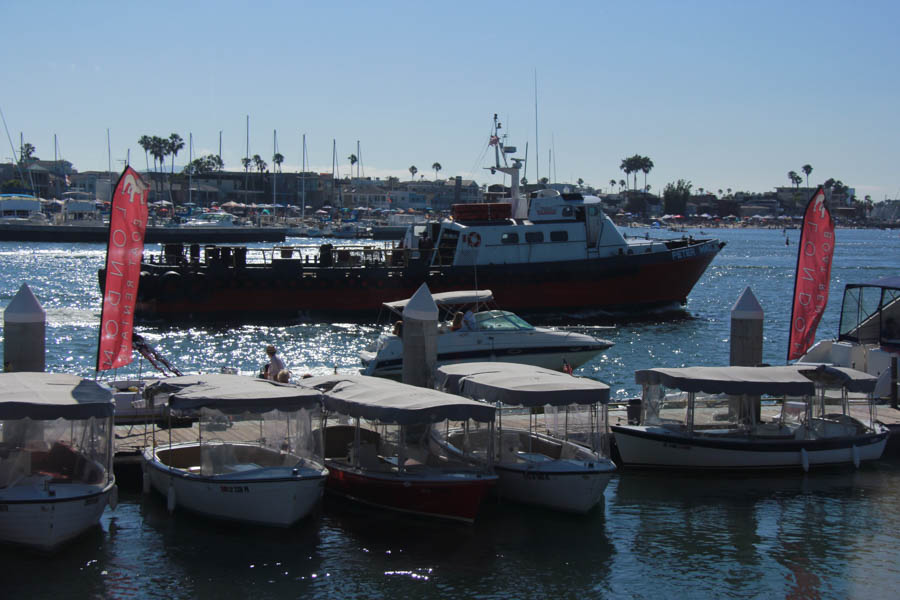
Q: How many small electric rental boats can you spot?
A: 5